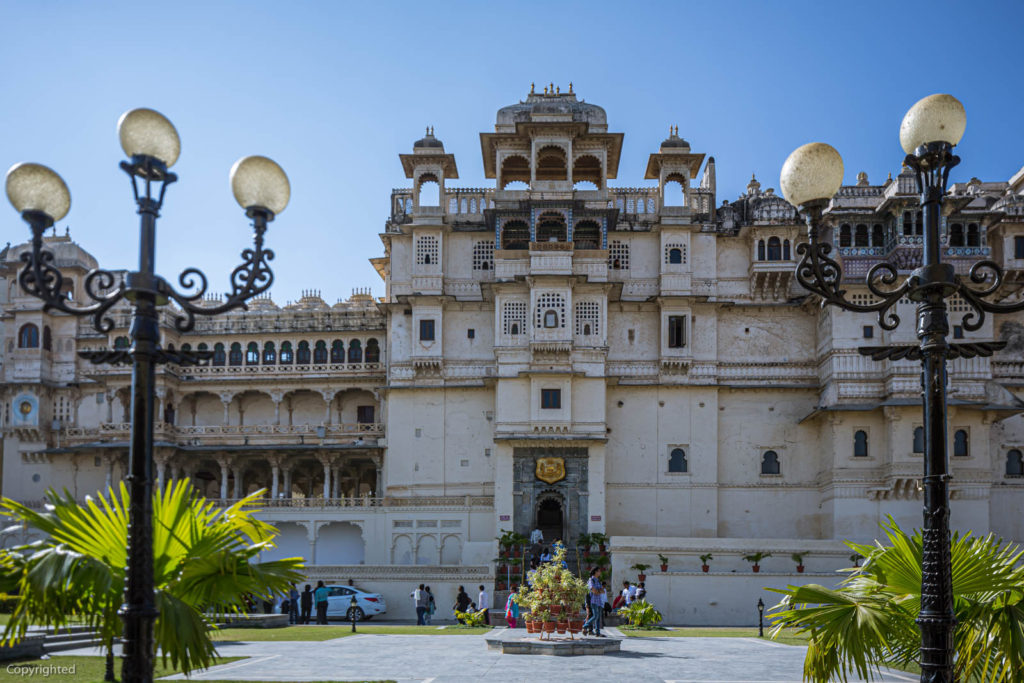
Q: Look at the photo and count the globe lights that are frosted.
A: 5